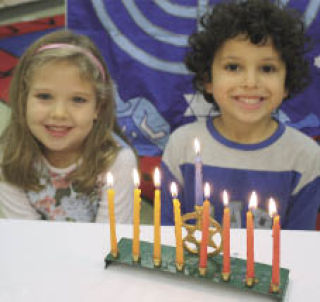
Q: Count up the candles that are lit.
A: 9